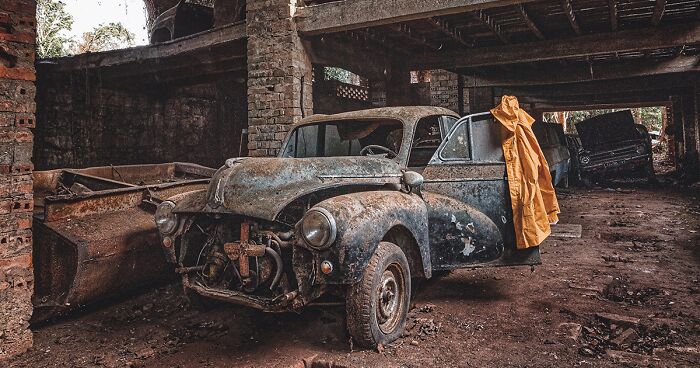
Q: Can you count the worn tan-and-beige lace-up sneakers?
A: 0